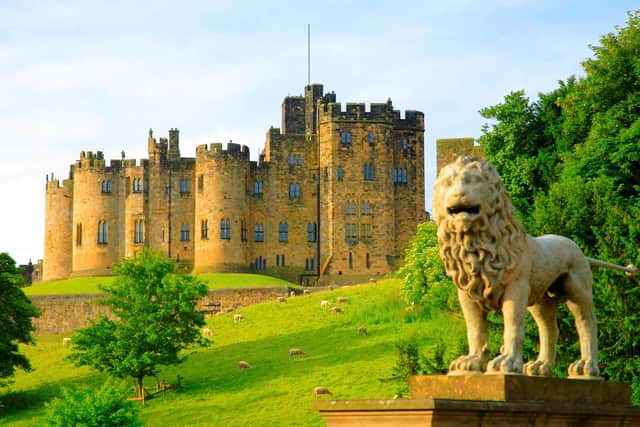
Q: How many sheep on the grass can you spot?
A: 15